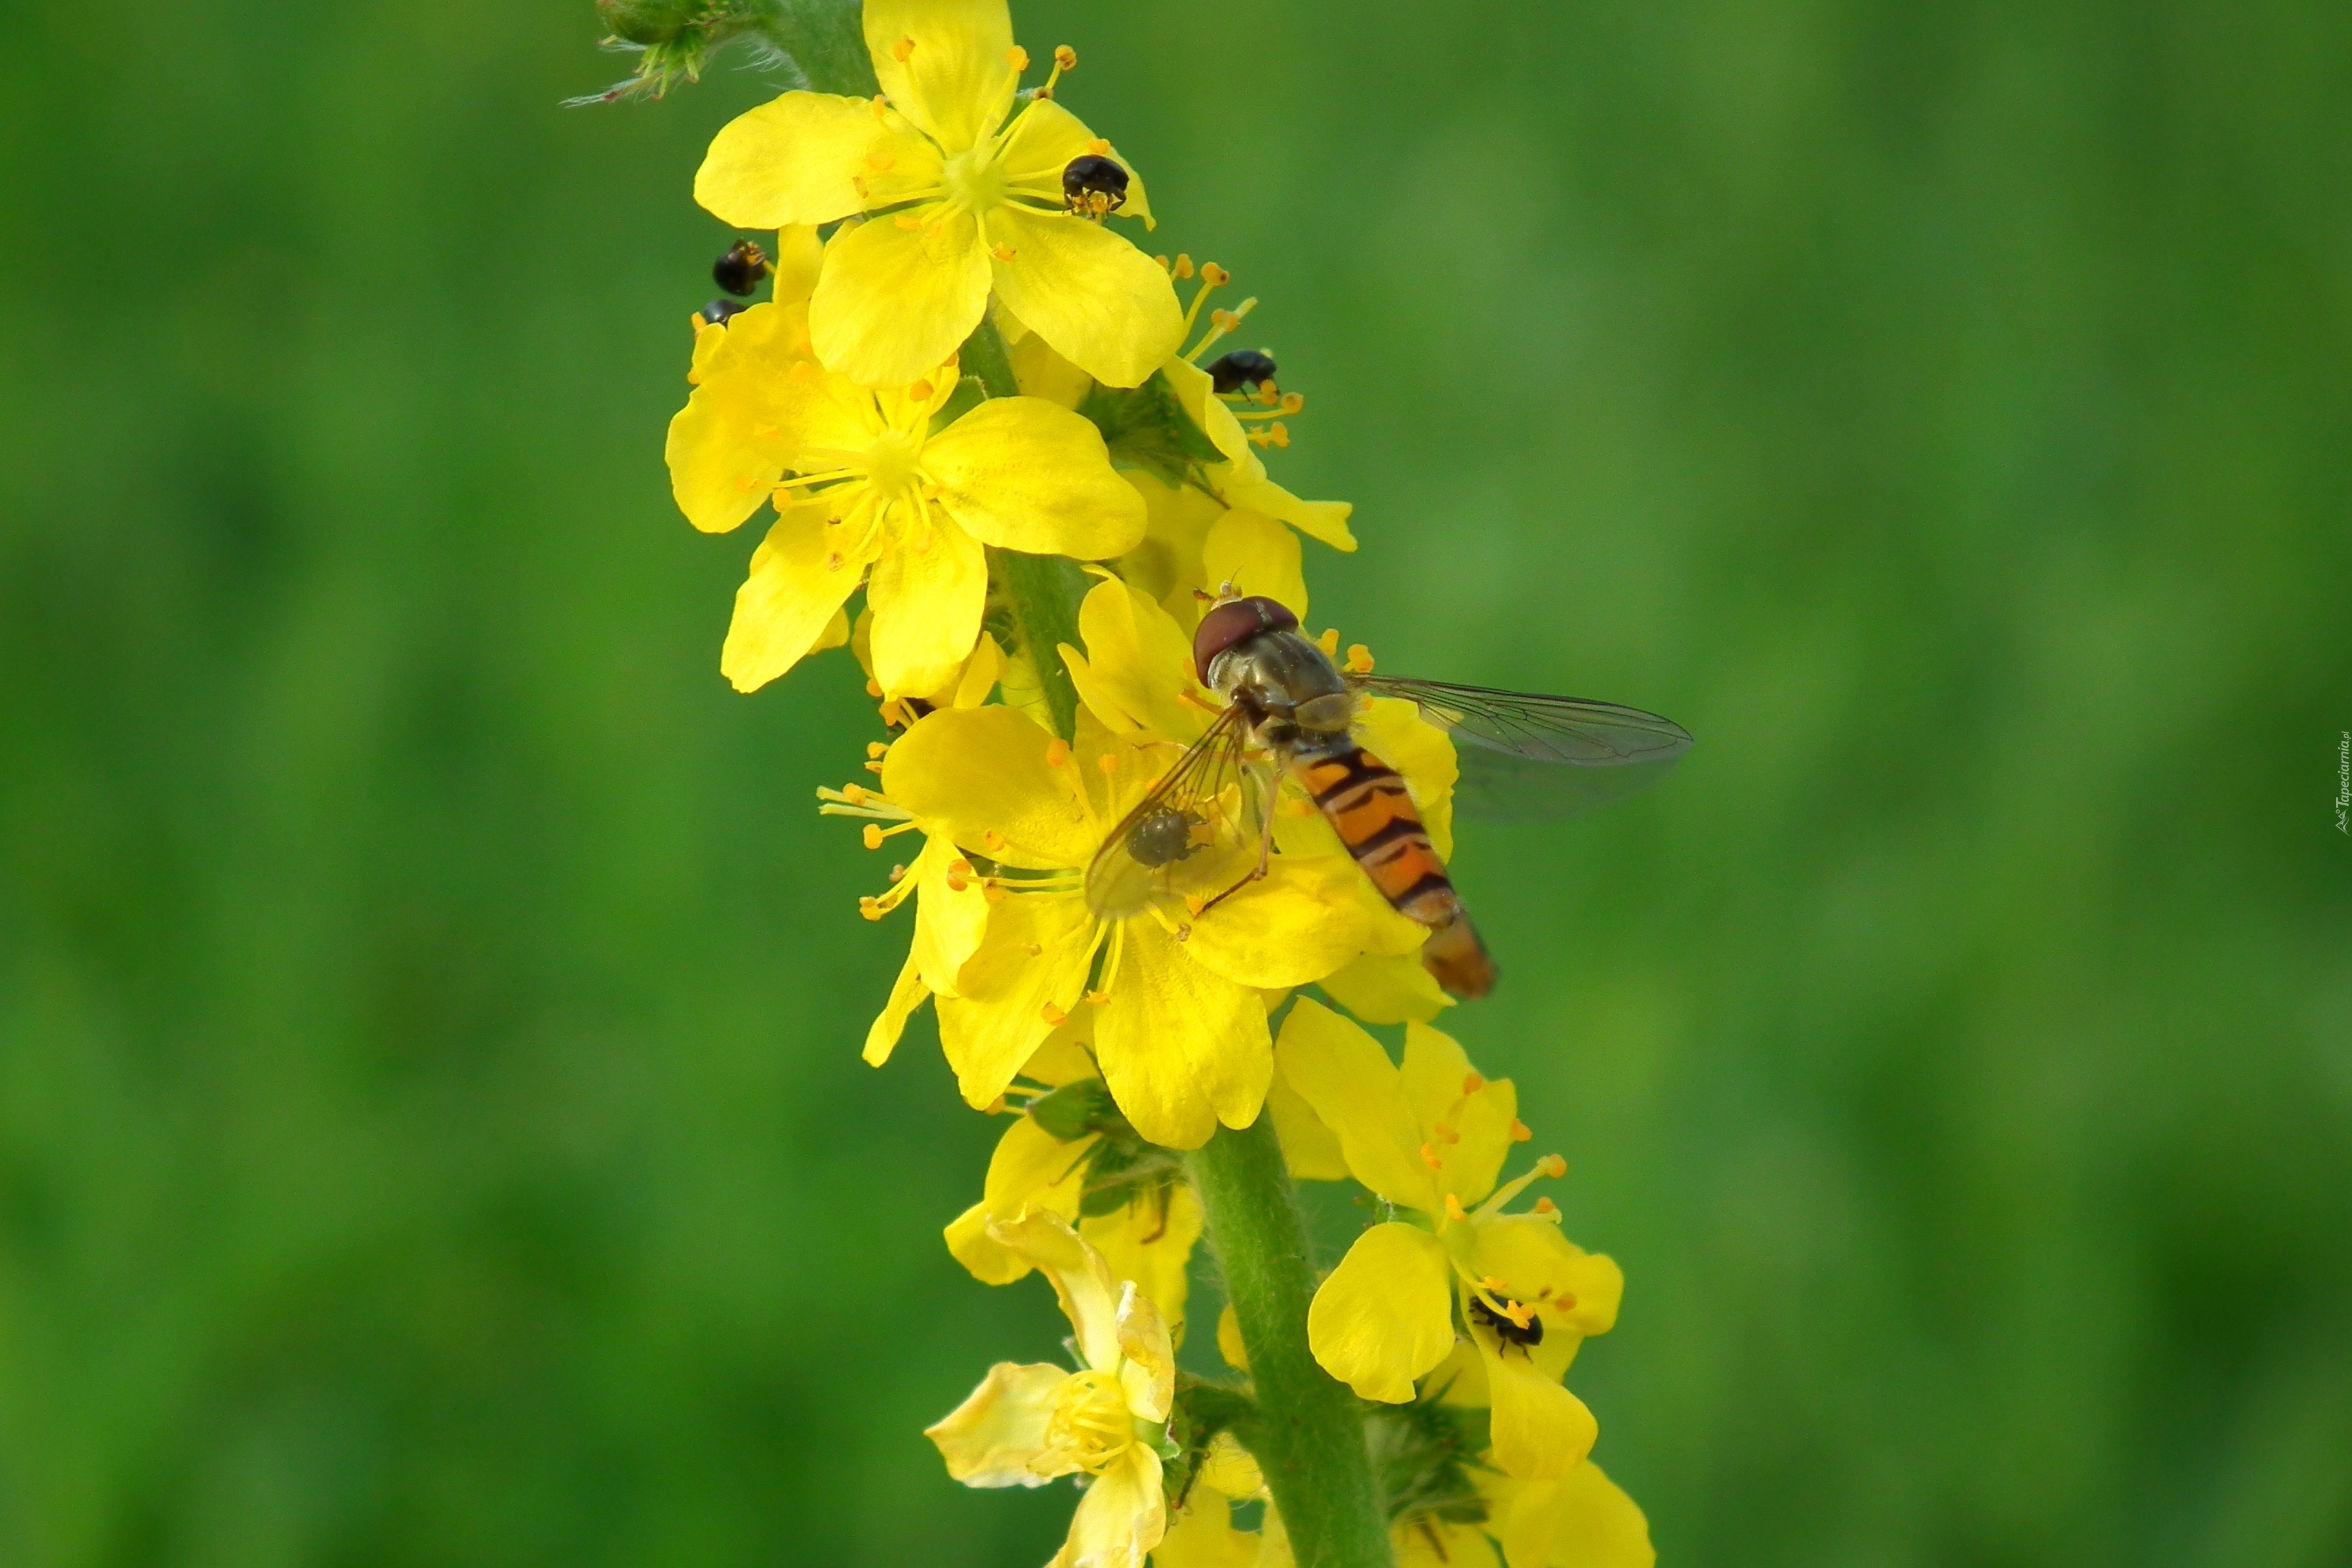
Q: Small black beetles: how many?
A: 6